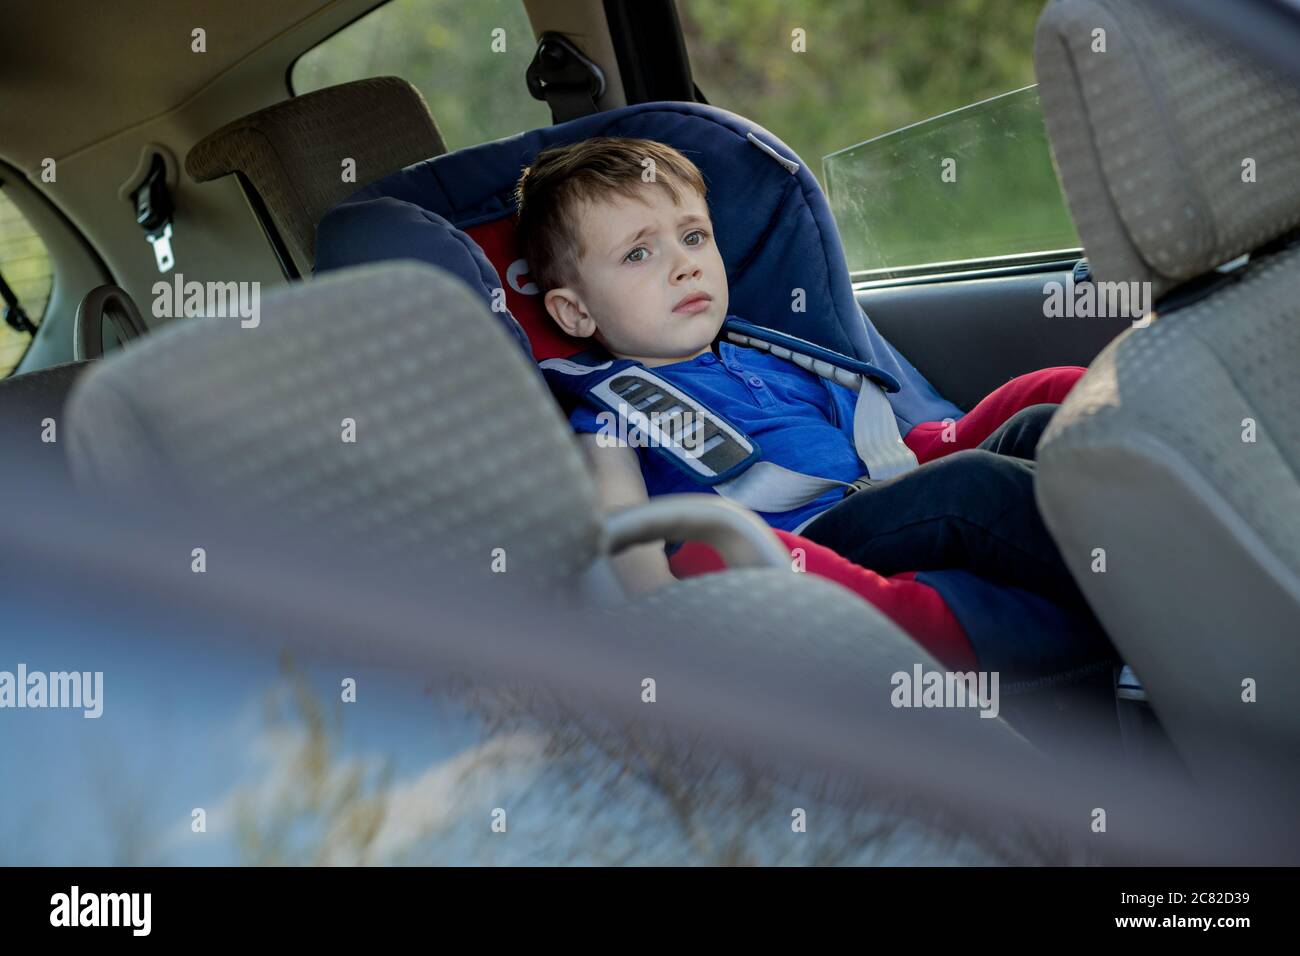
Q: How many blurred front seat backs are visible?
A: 2